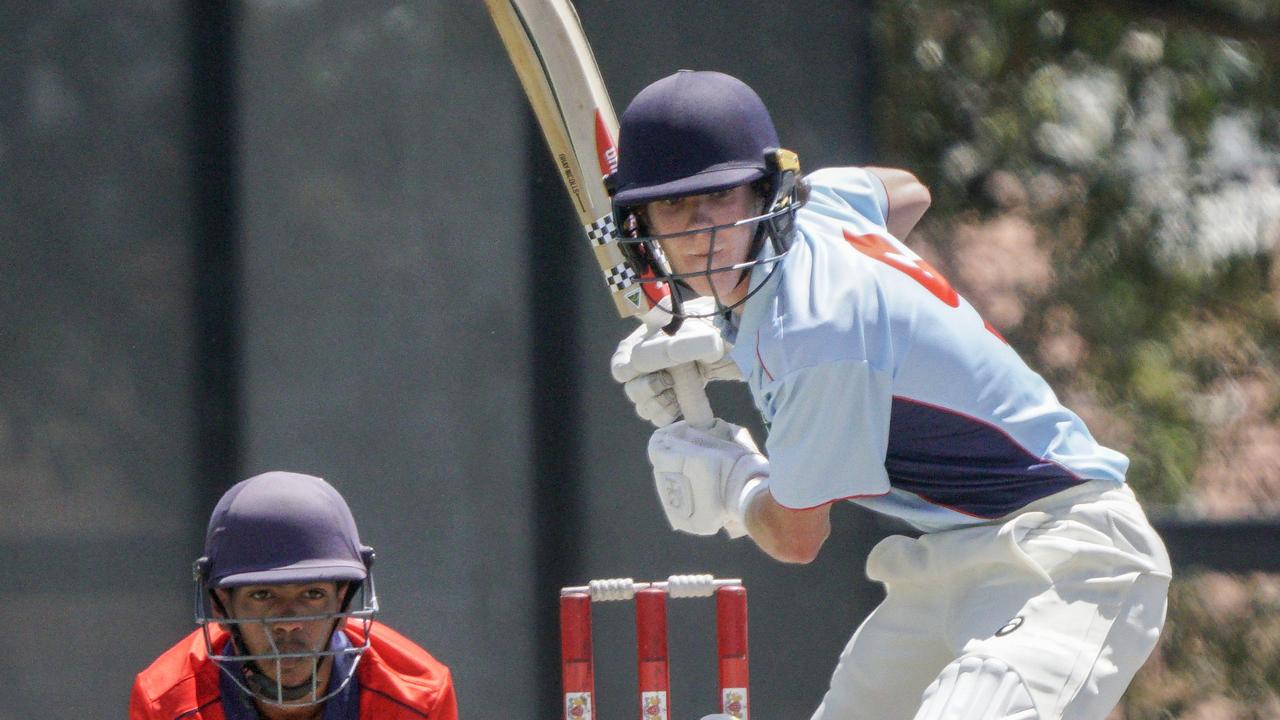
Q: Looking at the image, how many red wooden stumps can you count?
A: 3